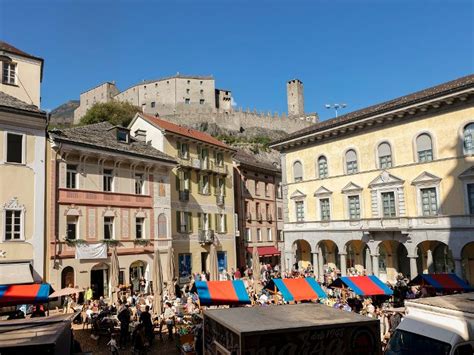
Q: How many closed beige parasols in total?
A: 5